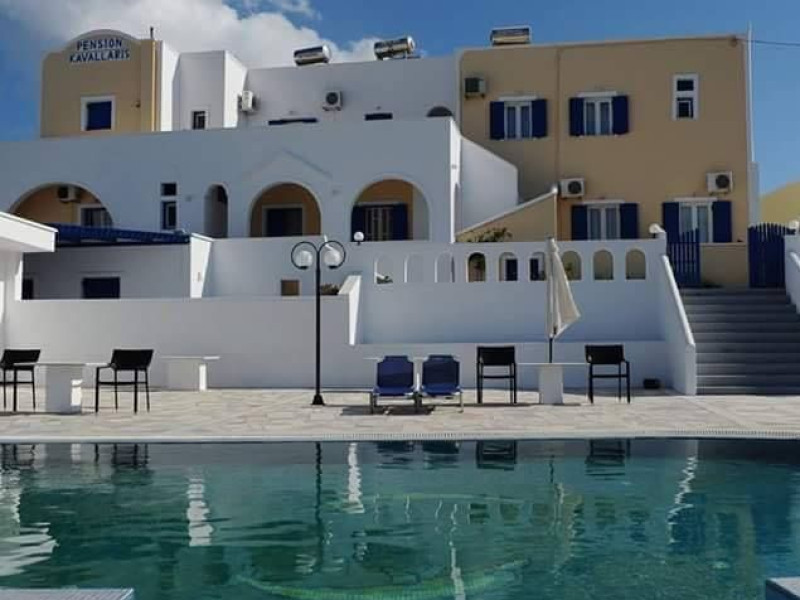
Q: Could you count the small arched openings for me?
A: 9